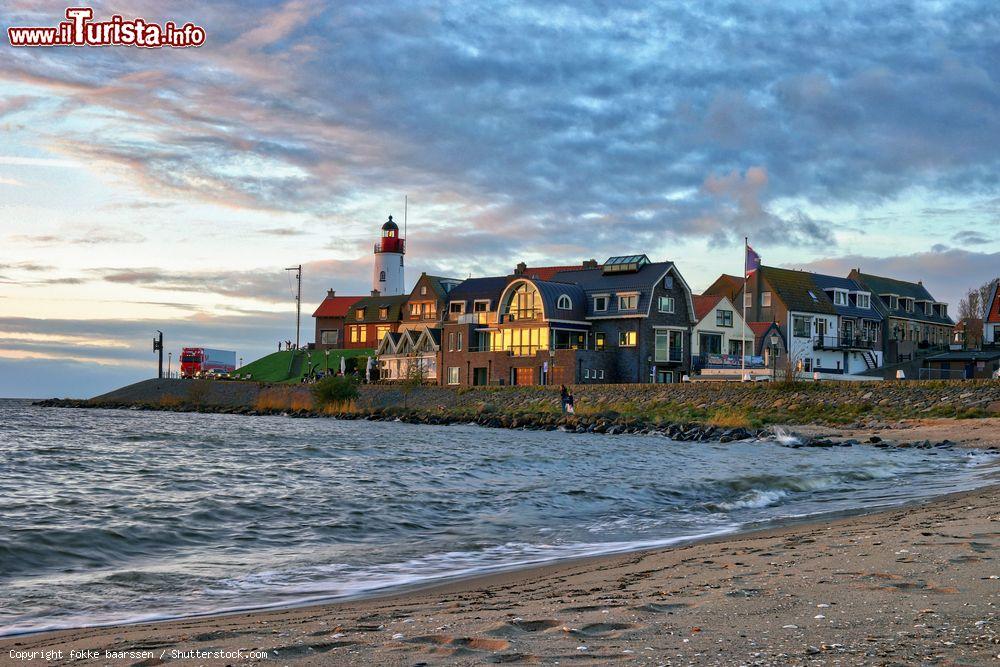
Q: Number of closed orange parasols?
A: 0